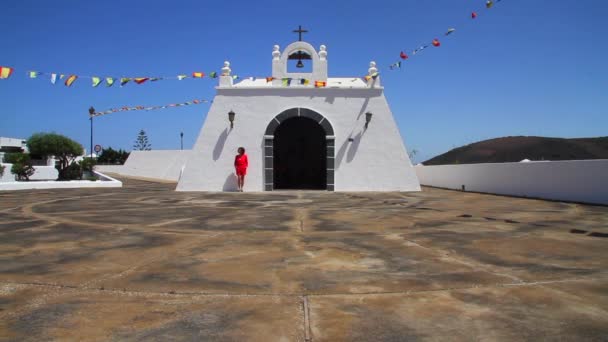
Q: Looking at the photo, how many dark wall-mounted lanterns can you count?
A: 2